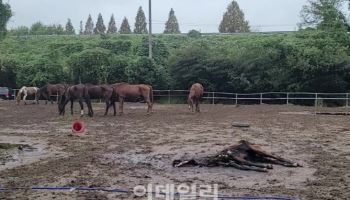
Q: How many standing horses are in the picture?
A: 6